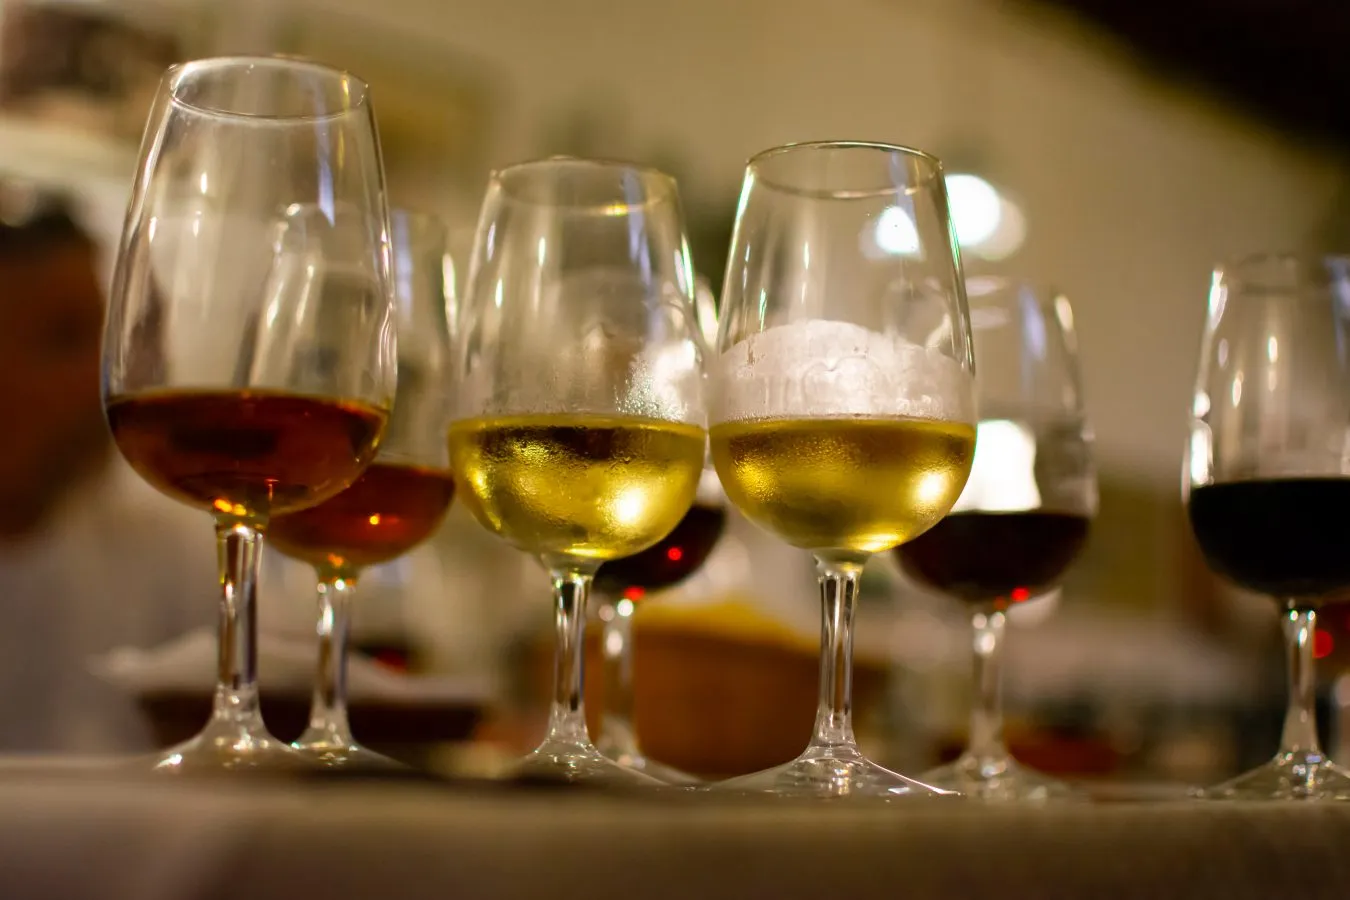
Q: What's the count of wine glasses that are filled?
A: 7